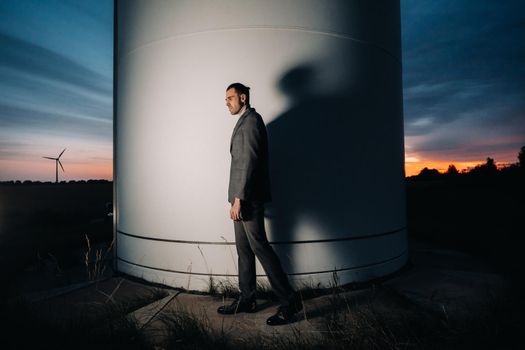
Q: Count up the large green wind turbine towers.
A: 0